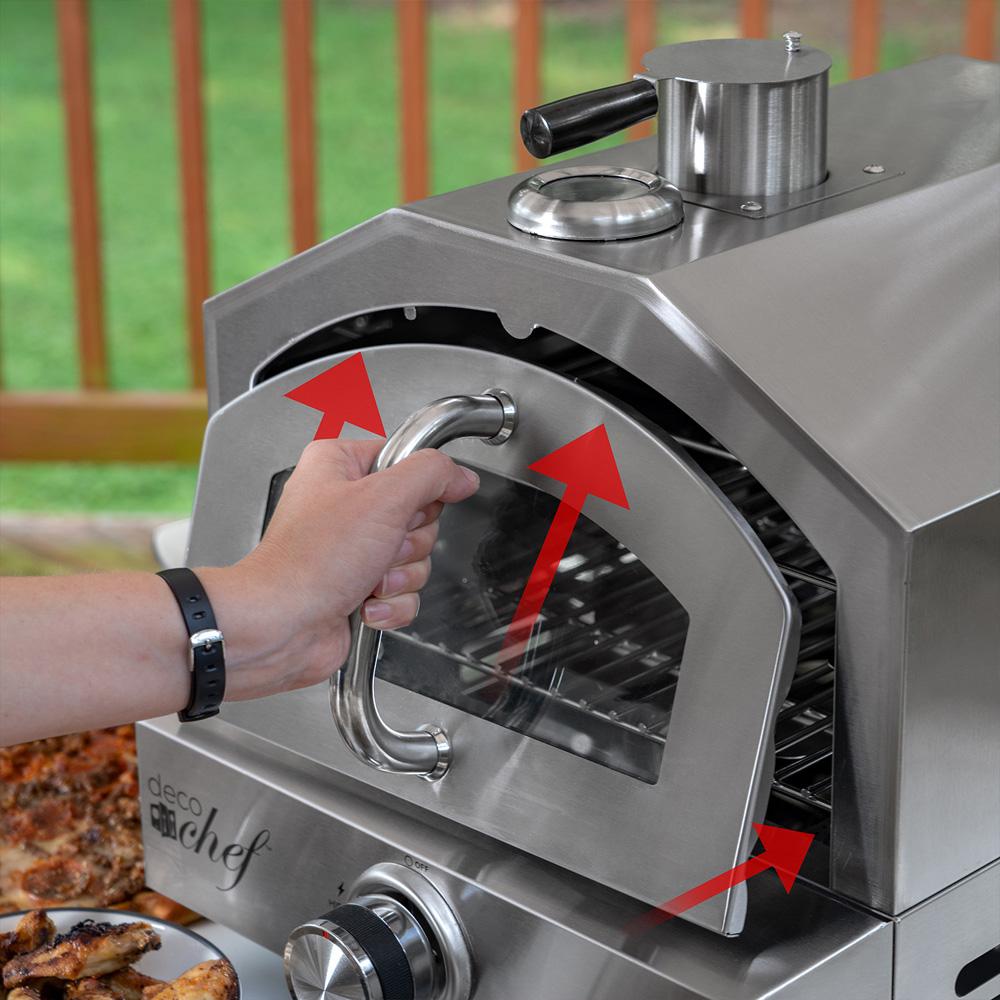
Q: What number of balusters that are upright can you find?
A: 9